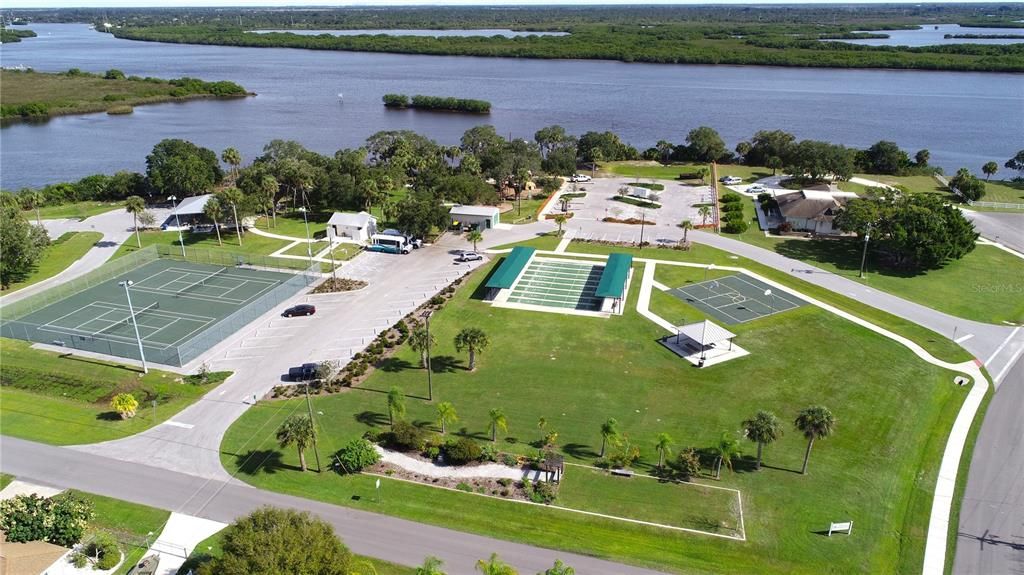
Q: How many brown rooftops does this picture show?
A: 2